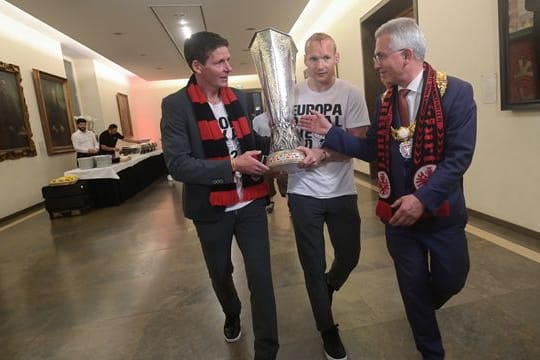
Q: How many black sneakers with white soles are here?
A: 2